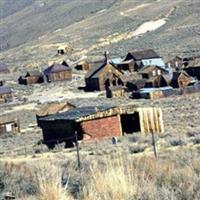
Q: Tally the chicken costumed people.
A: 0